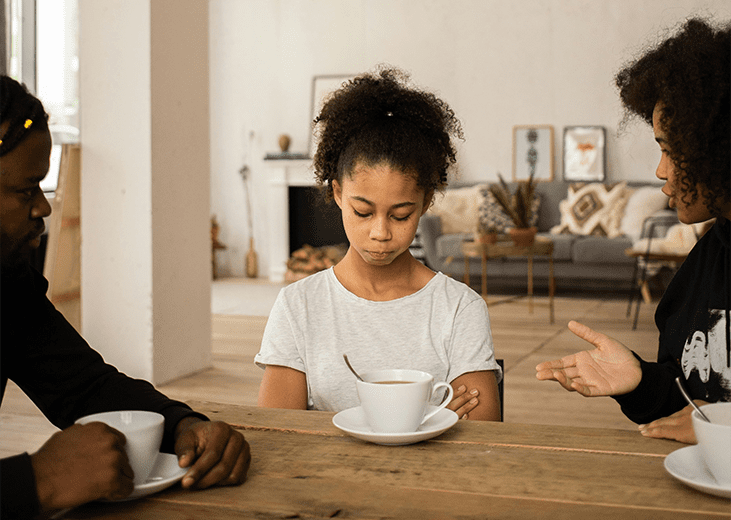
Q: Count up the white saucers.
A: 3